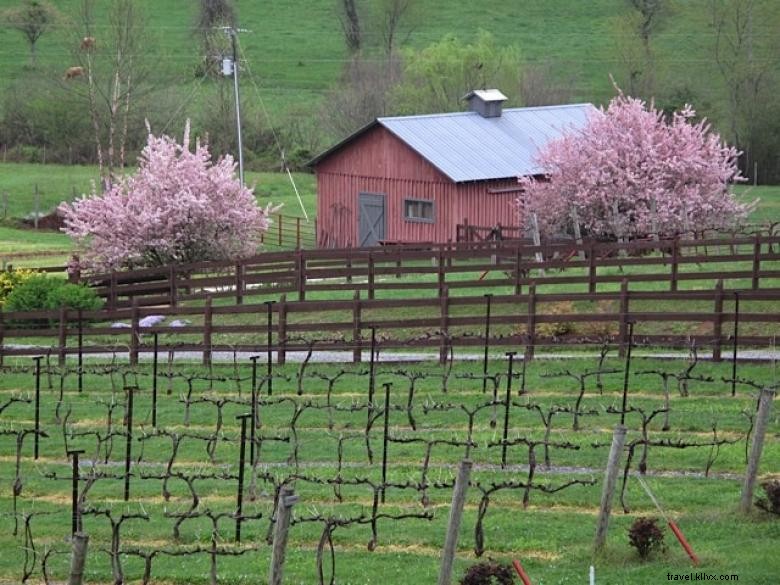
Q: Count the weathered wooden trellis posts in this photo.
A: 5